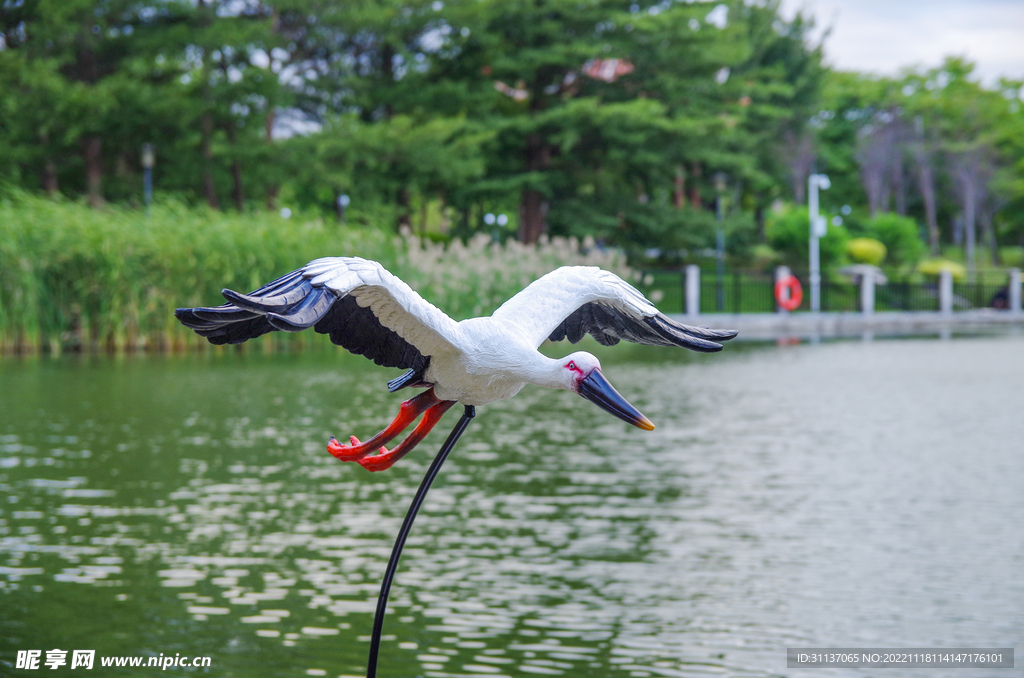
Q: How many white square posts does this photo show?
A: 5